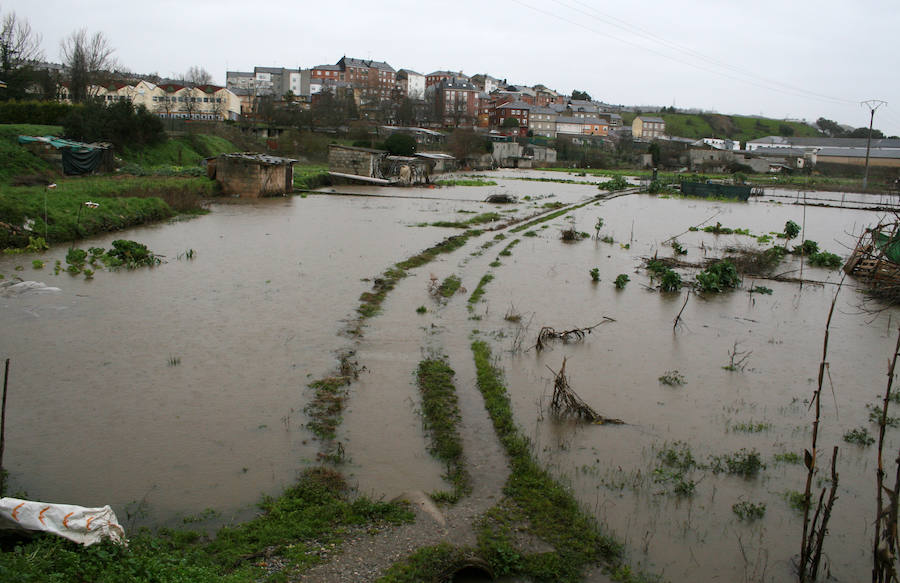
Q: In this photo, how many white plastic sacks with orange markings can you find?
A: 1